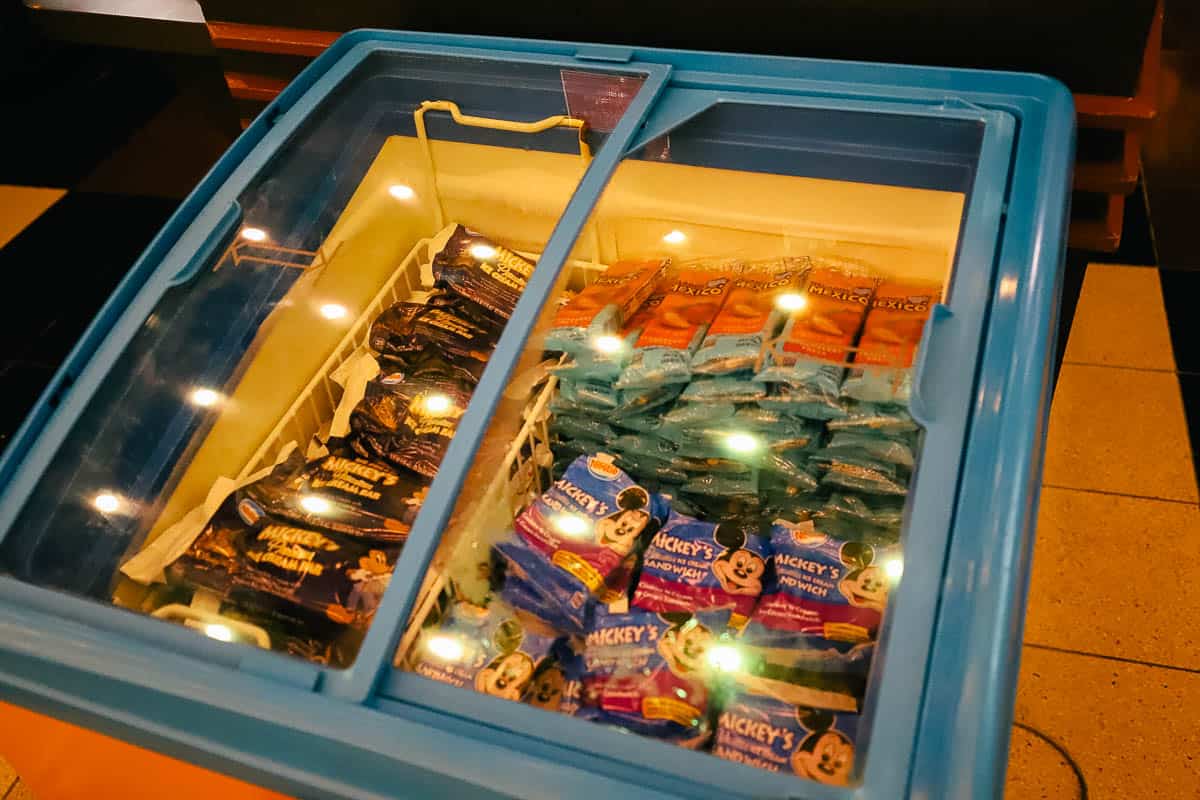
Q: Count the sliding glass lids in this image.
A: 2